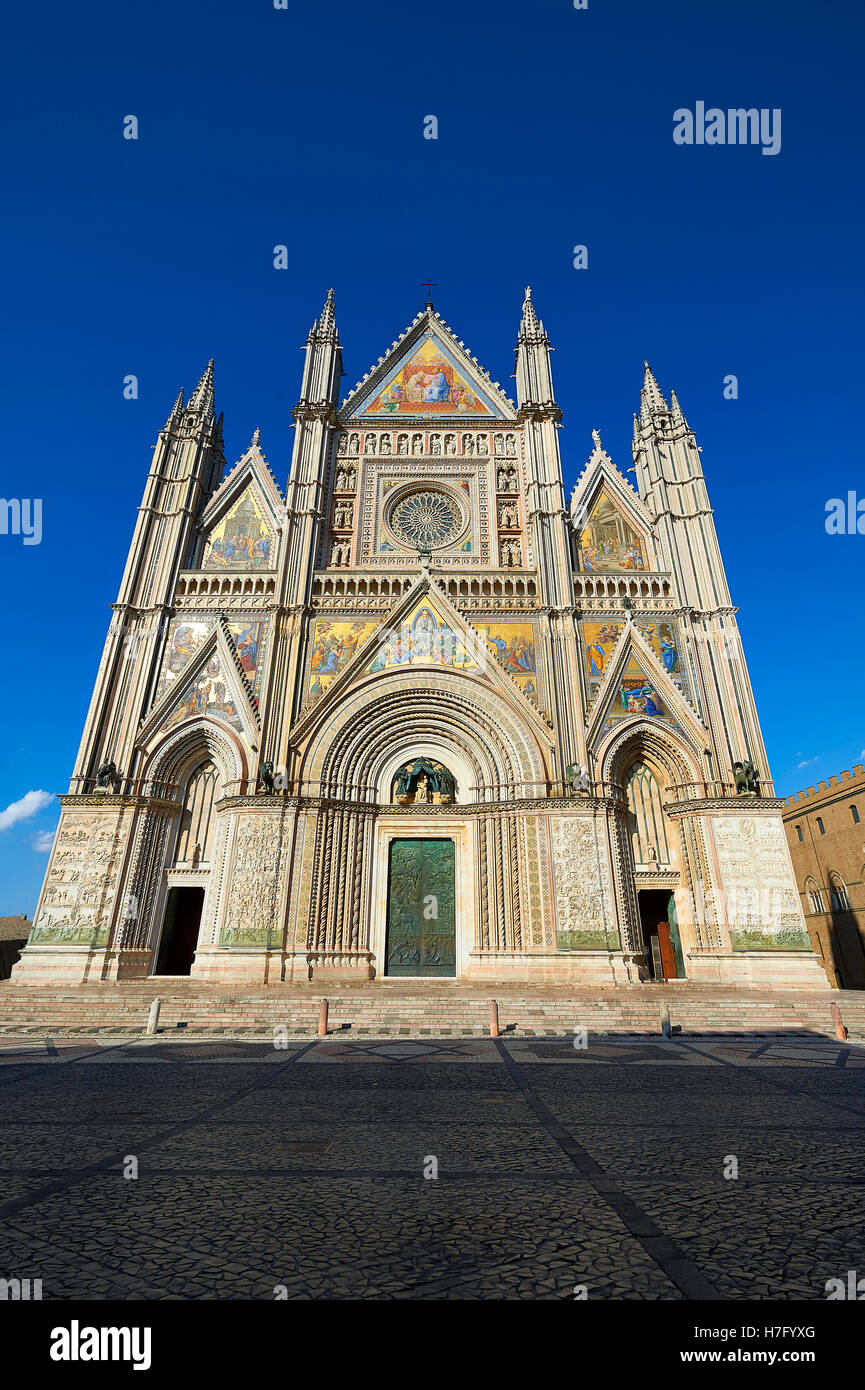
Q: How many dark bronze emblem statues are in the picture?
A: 4